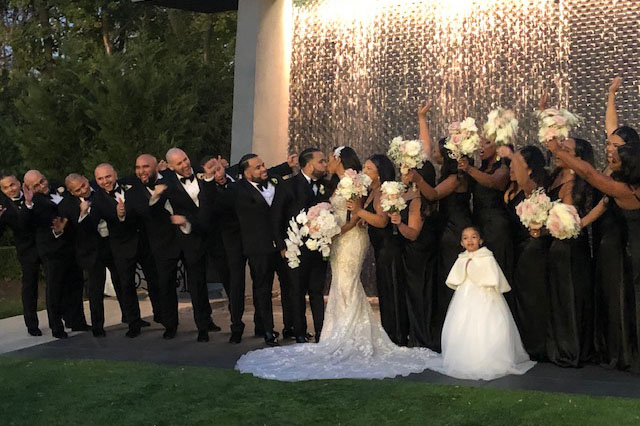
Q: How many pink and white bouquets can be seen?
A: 9